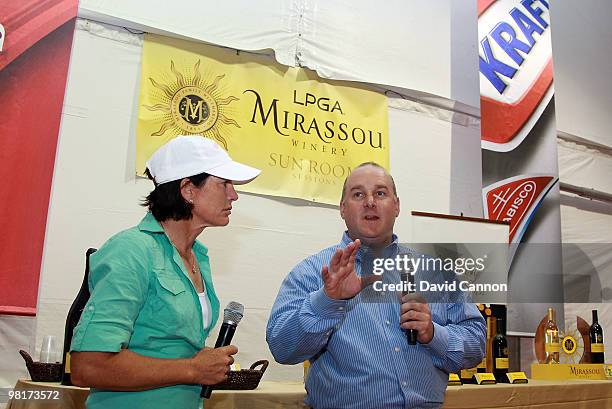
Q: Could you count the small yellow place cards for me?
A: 3